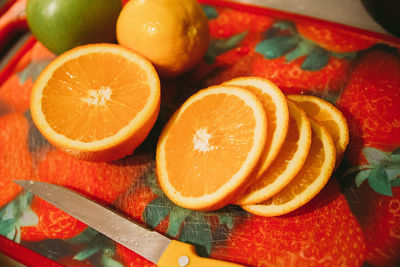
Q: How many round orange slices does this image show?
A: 5